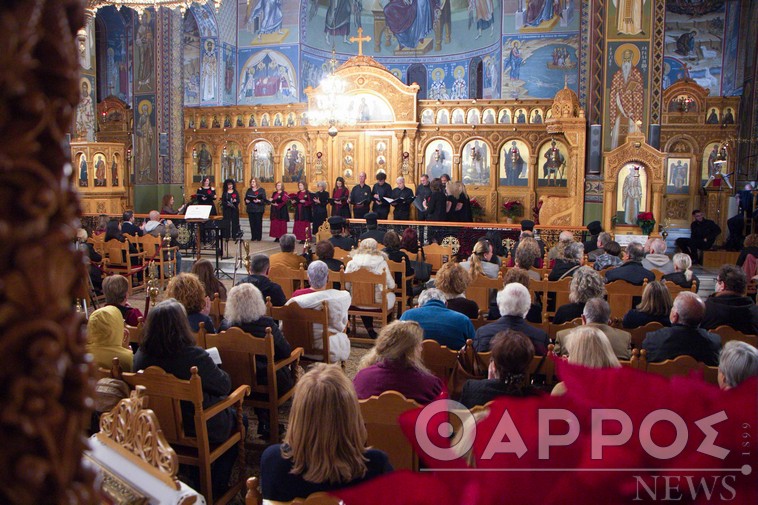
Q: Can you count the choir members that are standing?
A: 15